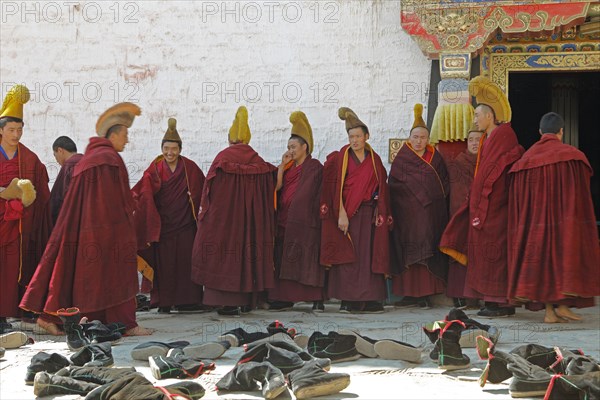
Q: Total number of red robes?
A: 11